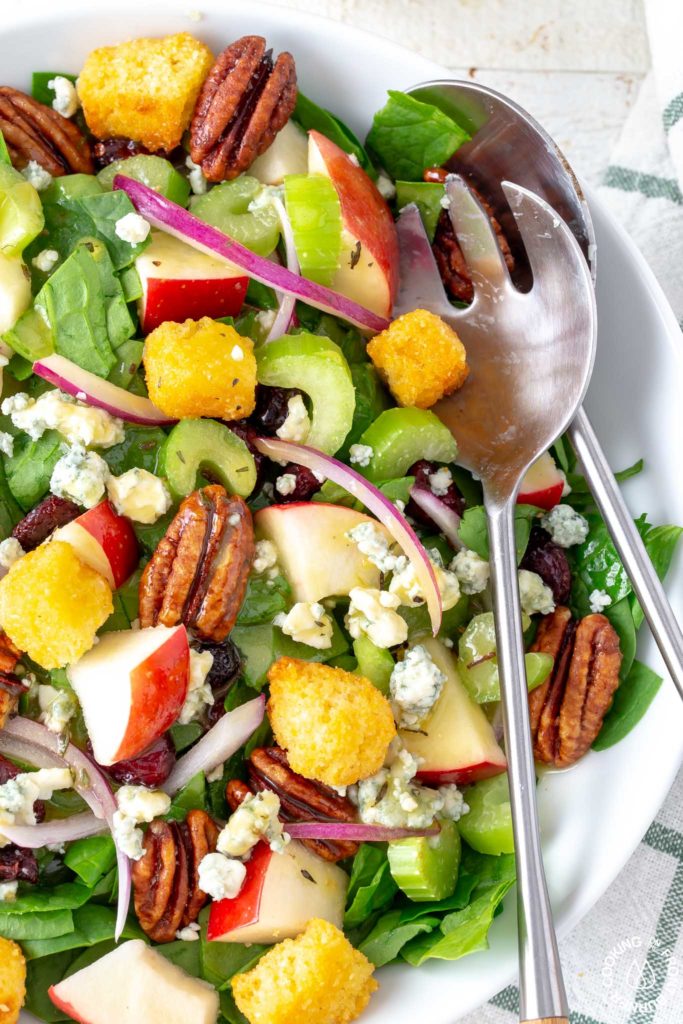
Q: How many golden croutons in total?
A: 7